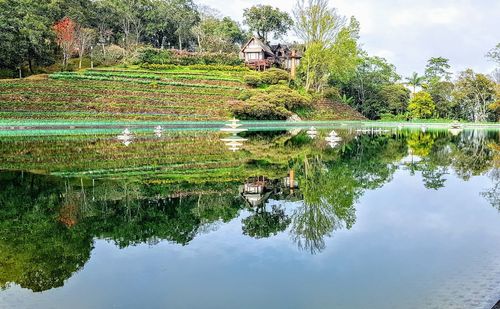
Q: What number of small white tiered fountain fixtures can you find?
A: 5